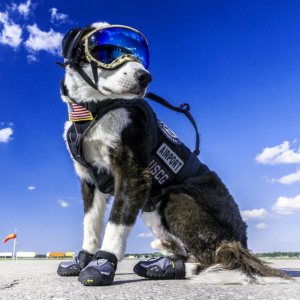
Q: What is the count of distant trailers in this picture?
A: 4